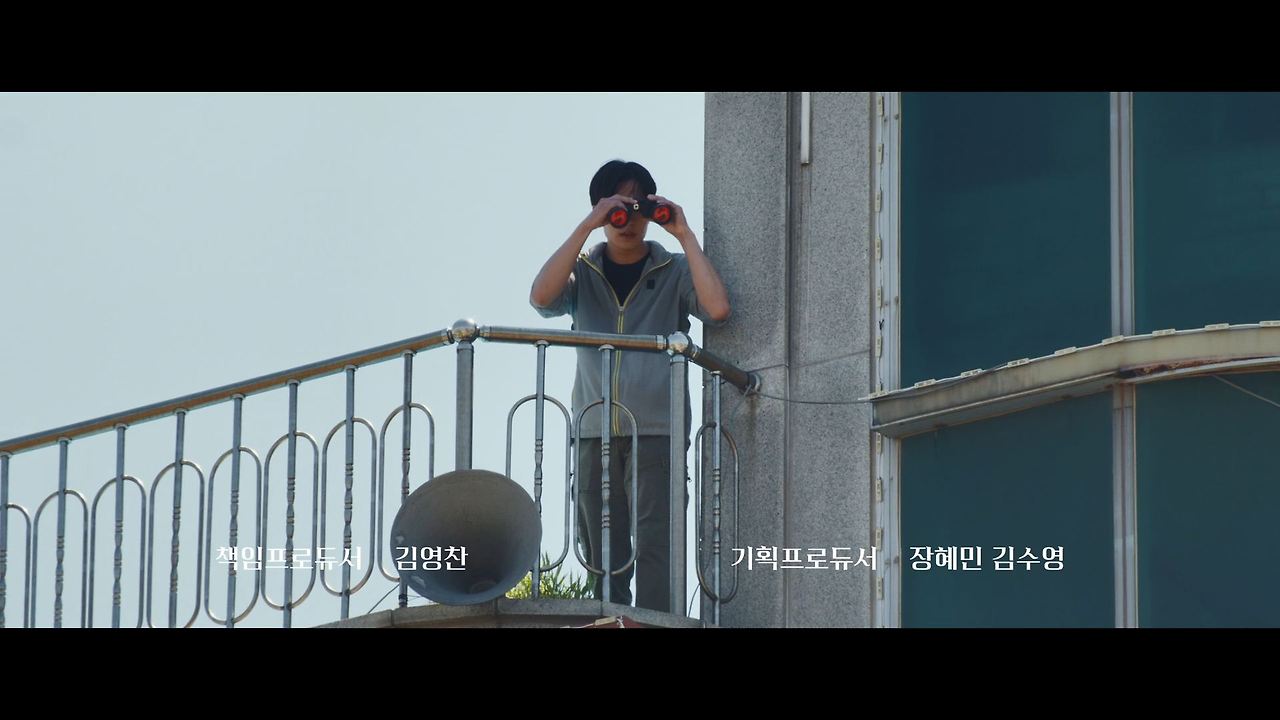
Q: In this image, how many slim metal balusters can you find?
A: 11